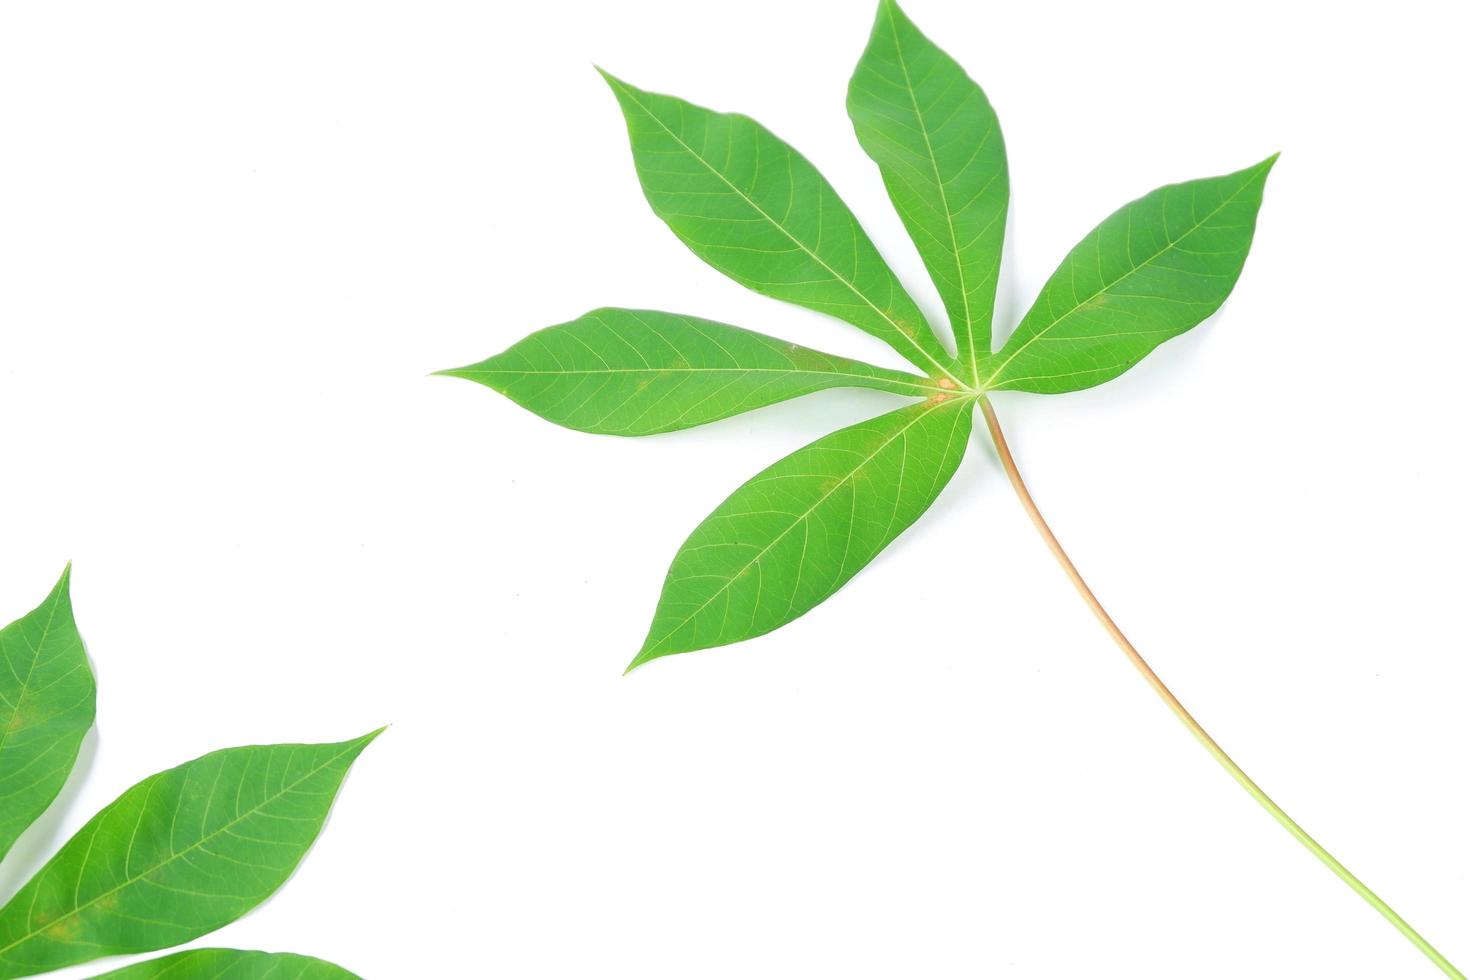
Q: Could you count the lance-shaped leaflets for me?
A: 8